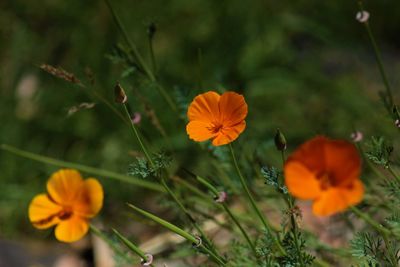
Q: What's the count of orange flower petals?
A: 12